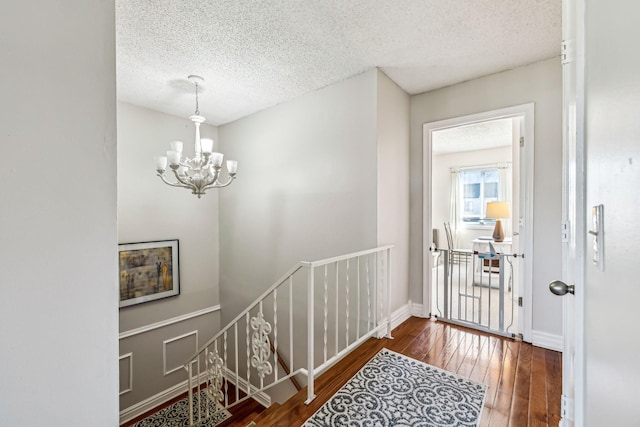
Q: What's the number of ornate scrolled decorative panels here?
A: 2